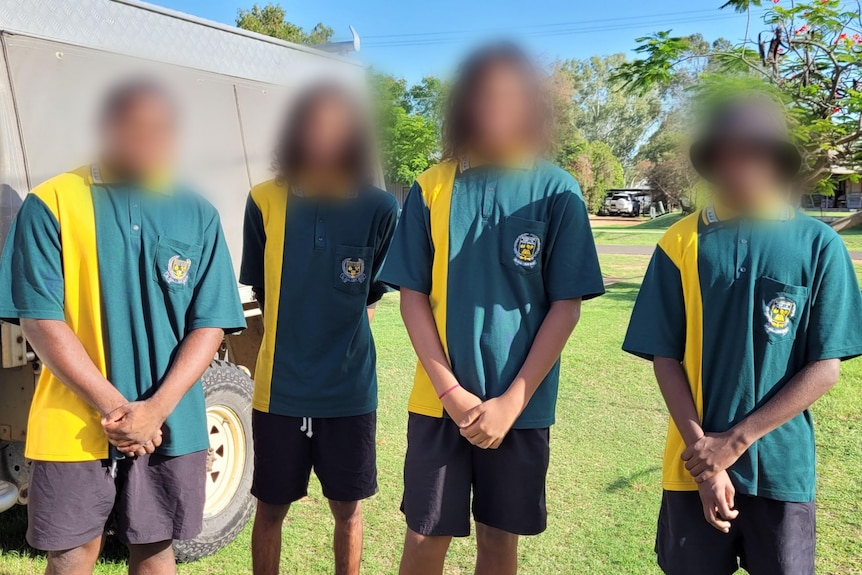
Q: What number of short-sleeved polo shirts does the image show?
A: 4